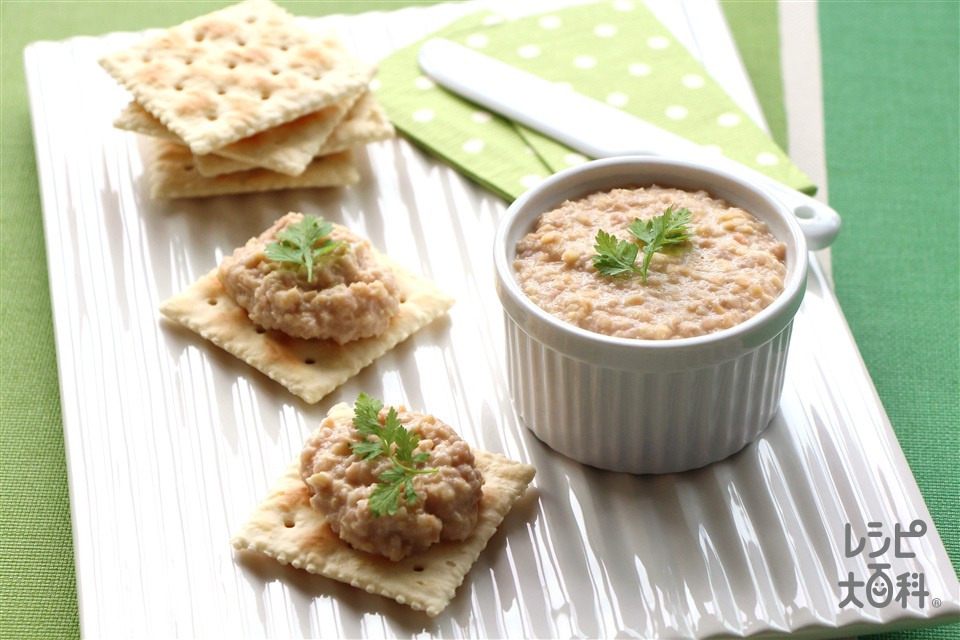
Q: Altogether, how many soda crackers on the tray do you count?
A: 6